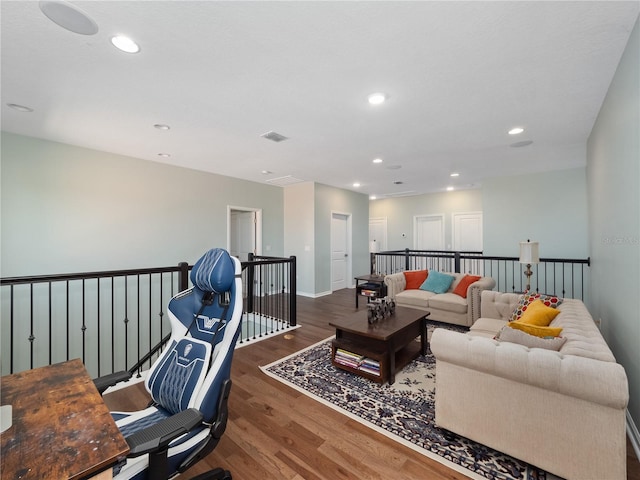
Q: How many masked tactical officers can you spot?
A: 0